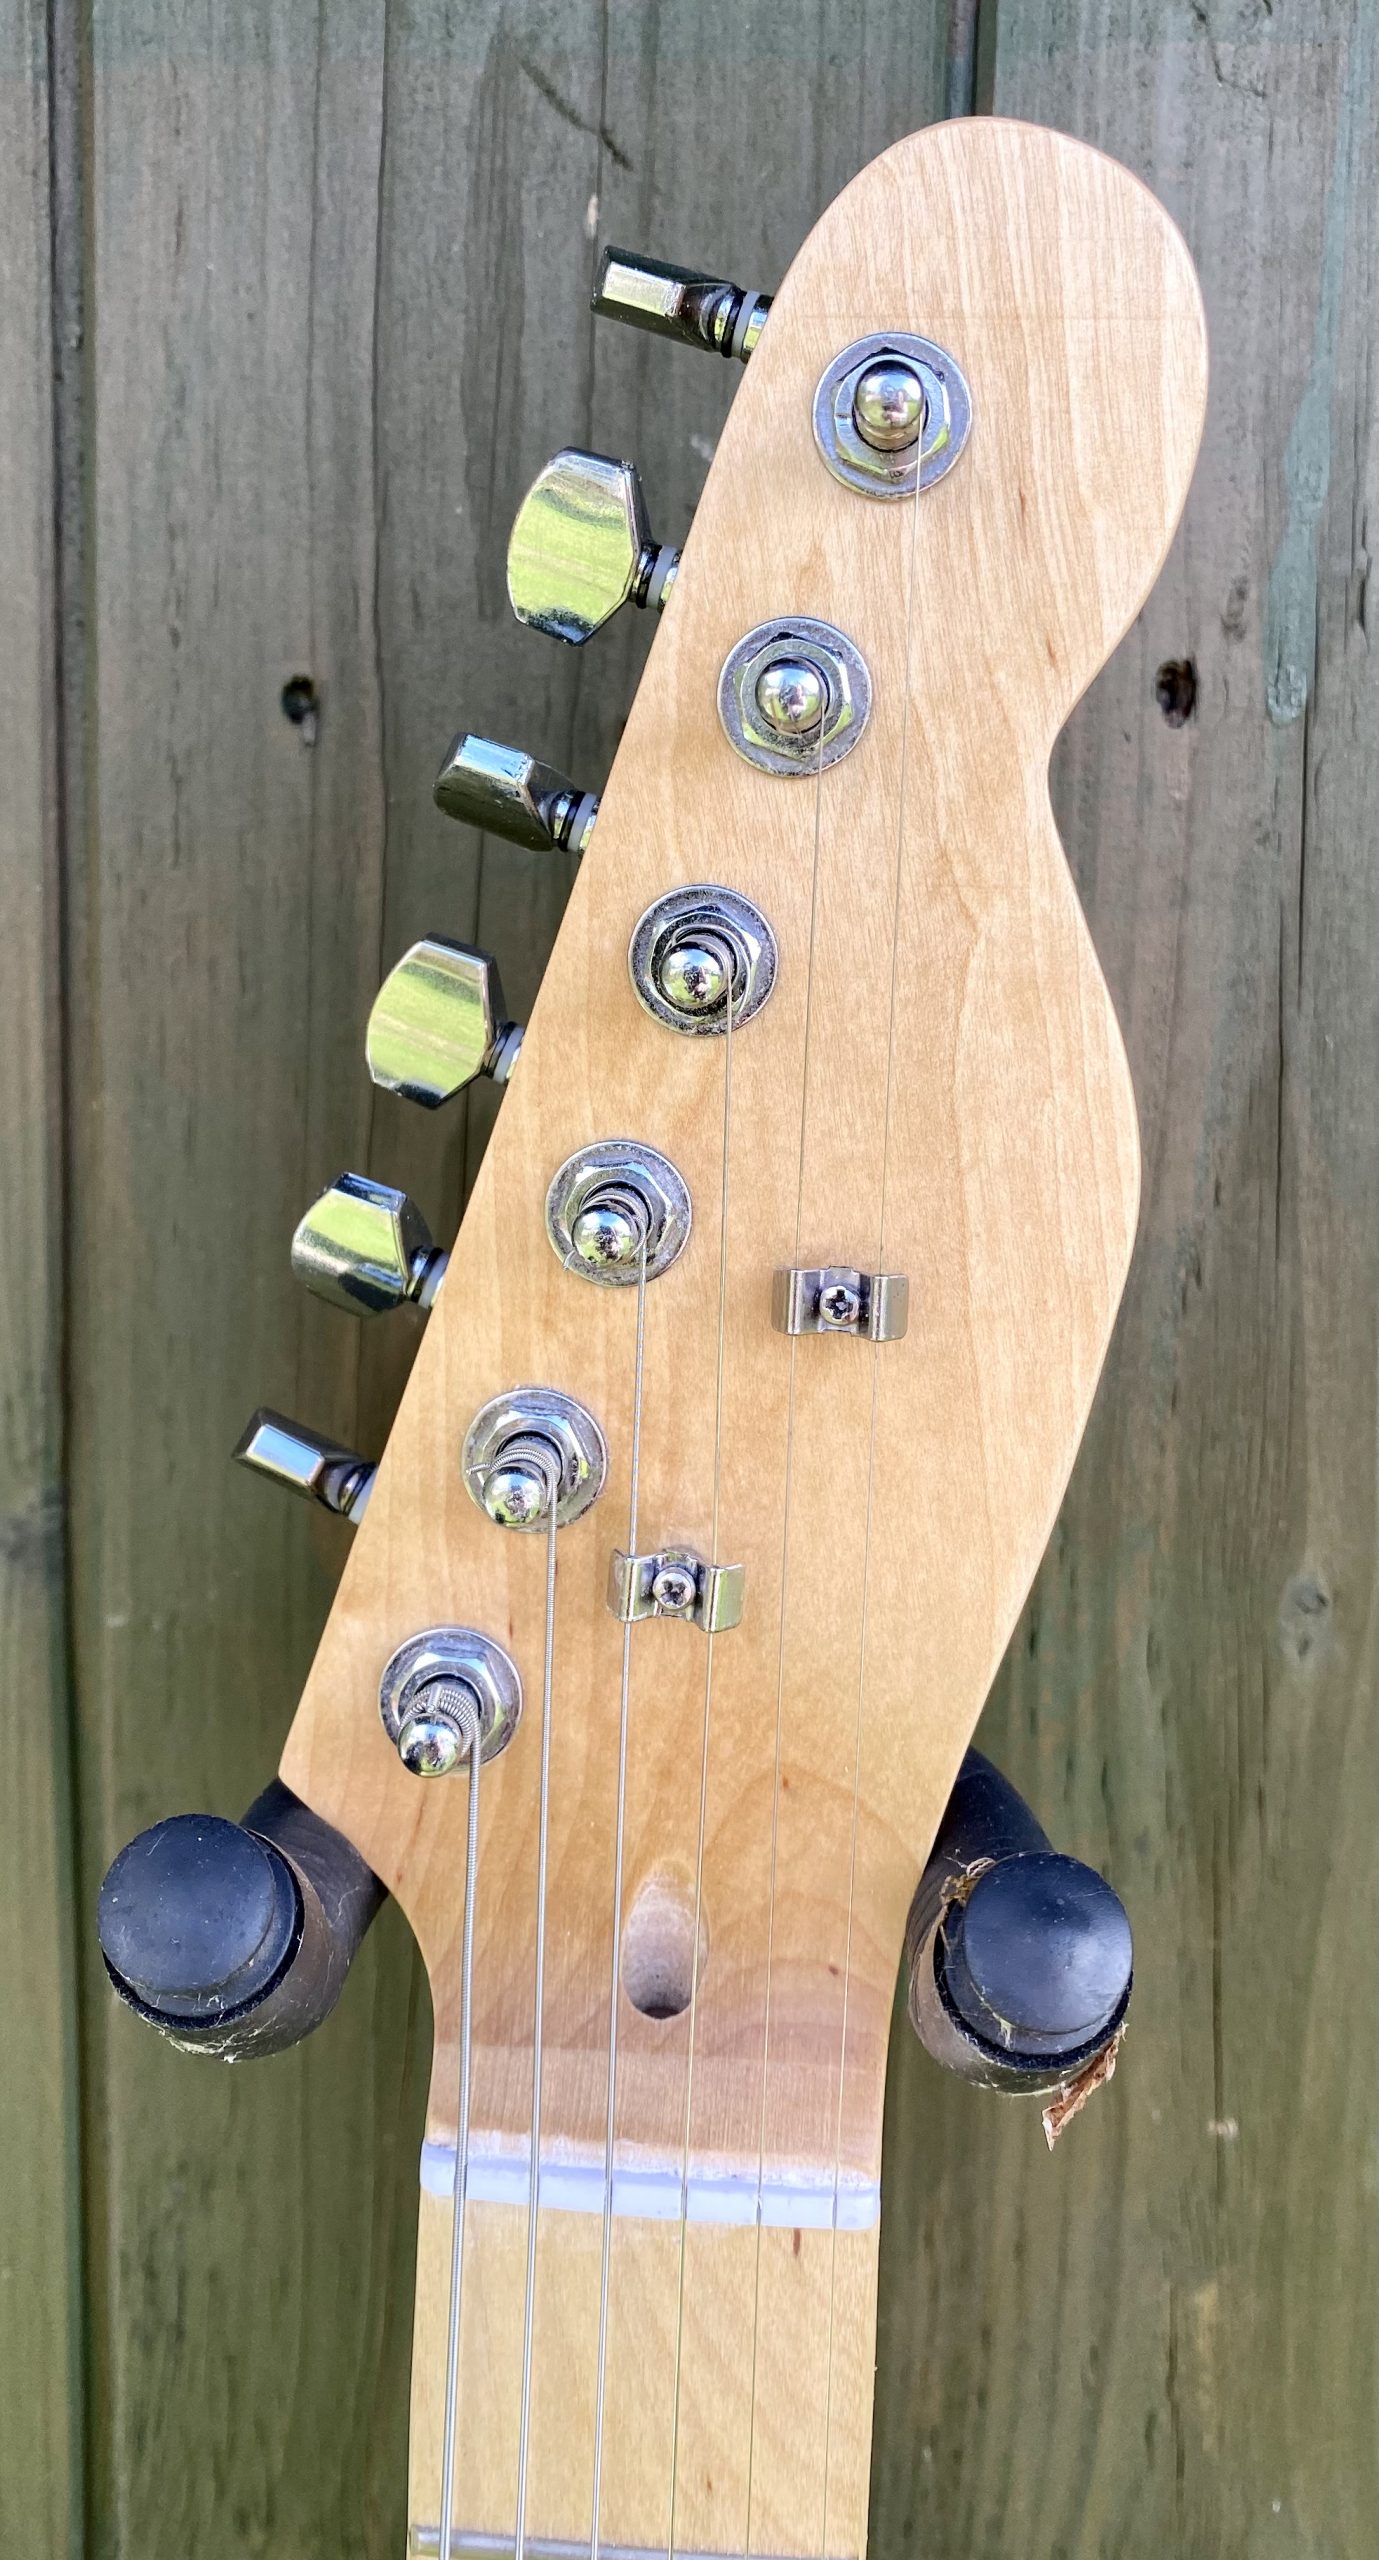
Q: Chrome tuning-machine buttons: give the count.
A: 6